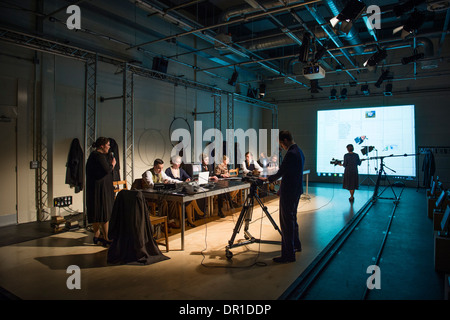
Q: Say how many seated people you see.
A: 7